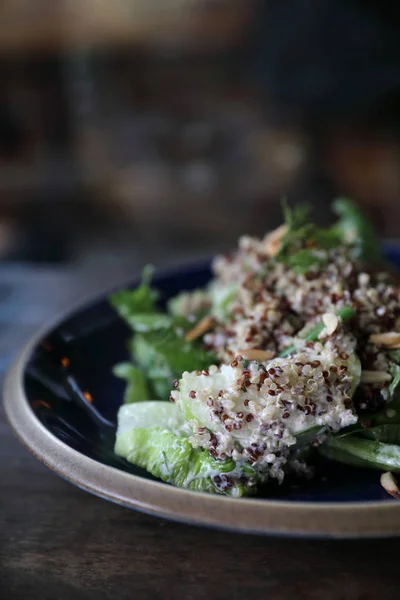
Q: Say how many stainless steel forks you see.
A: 0